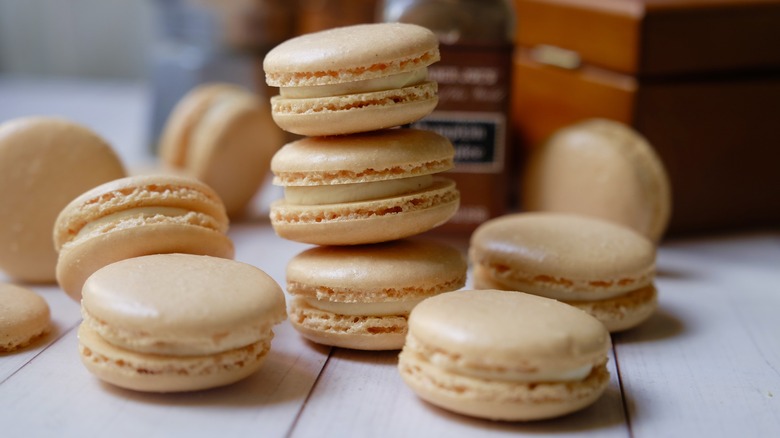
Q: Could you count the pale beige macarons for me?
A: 11